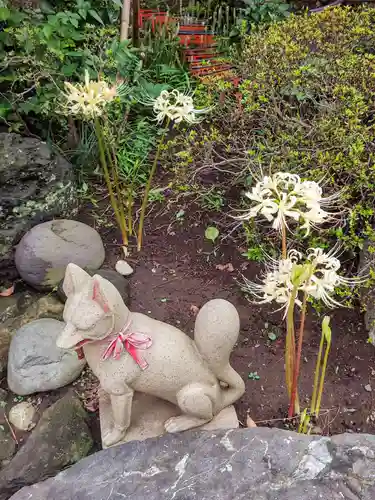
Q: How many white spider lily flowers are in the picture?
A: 4